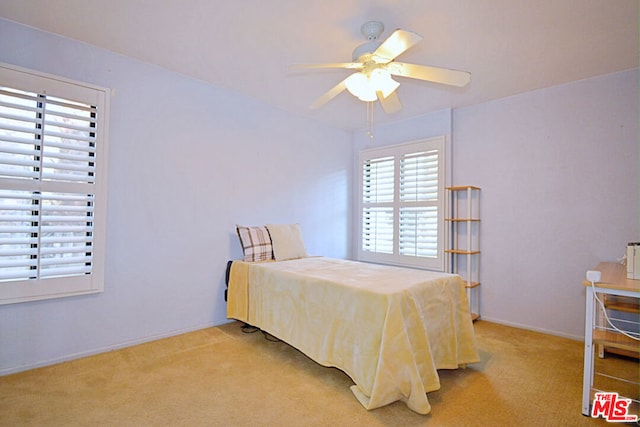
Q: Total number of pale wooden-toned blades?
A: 5